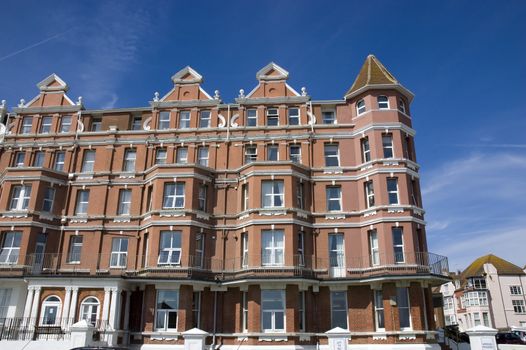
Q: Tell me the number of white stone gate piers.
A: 4